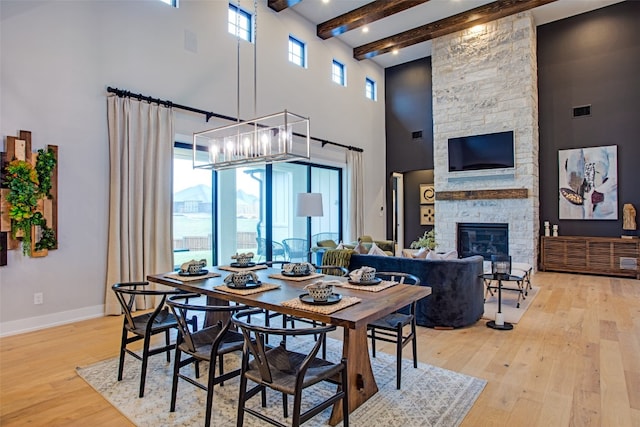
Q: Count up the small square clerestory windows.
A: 5